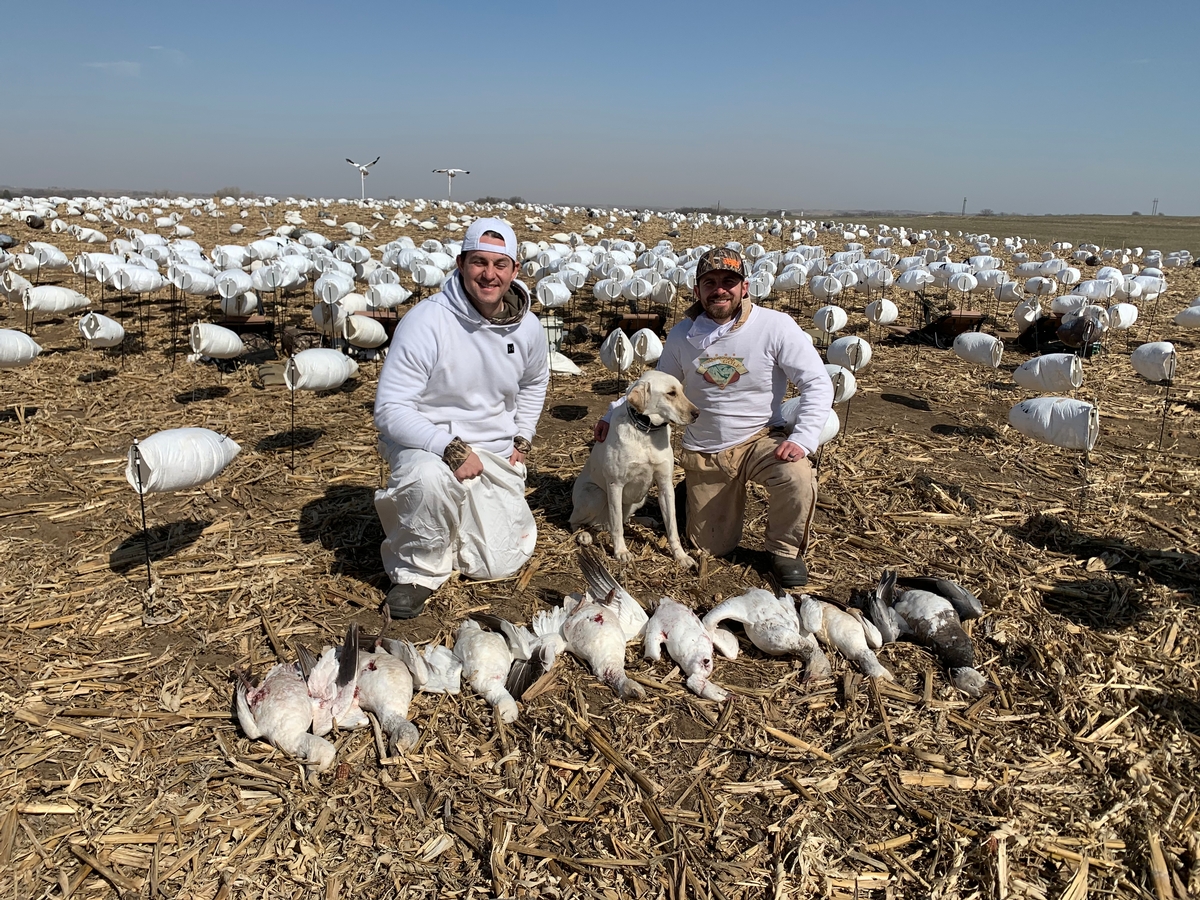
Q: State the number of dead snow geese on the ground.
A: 8